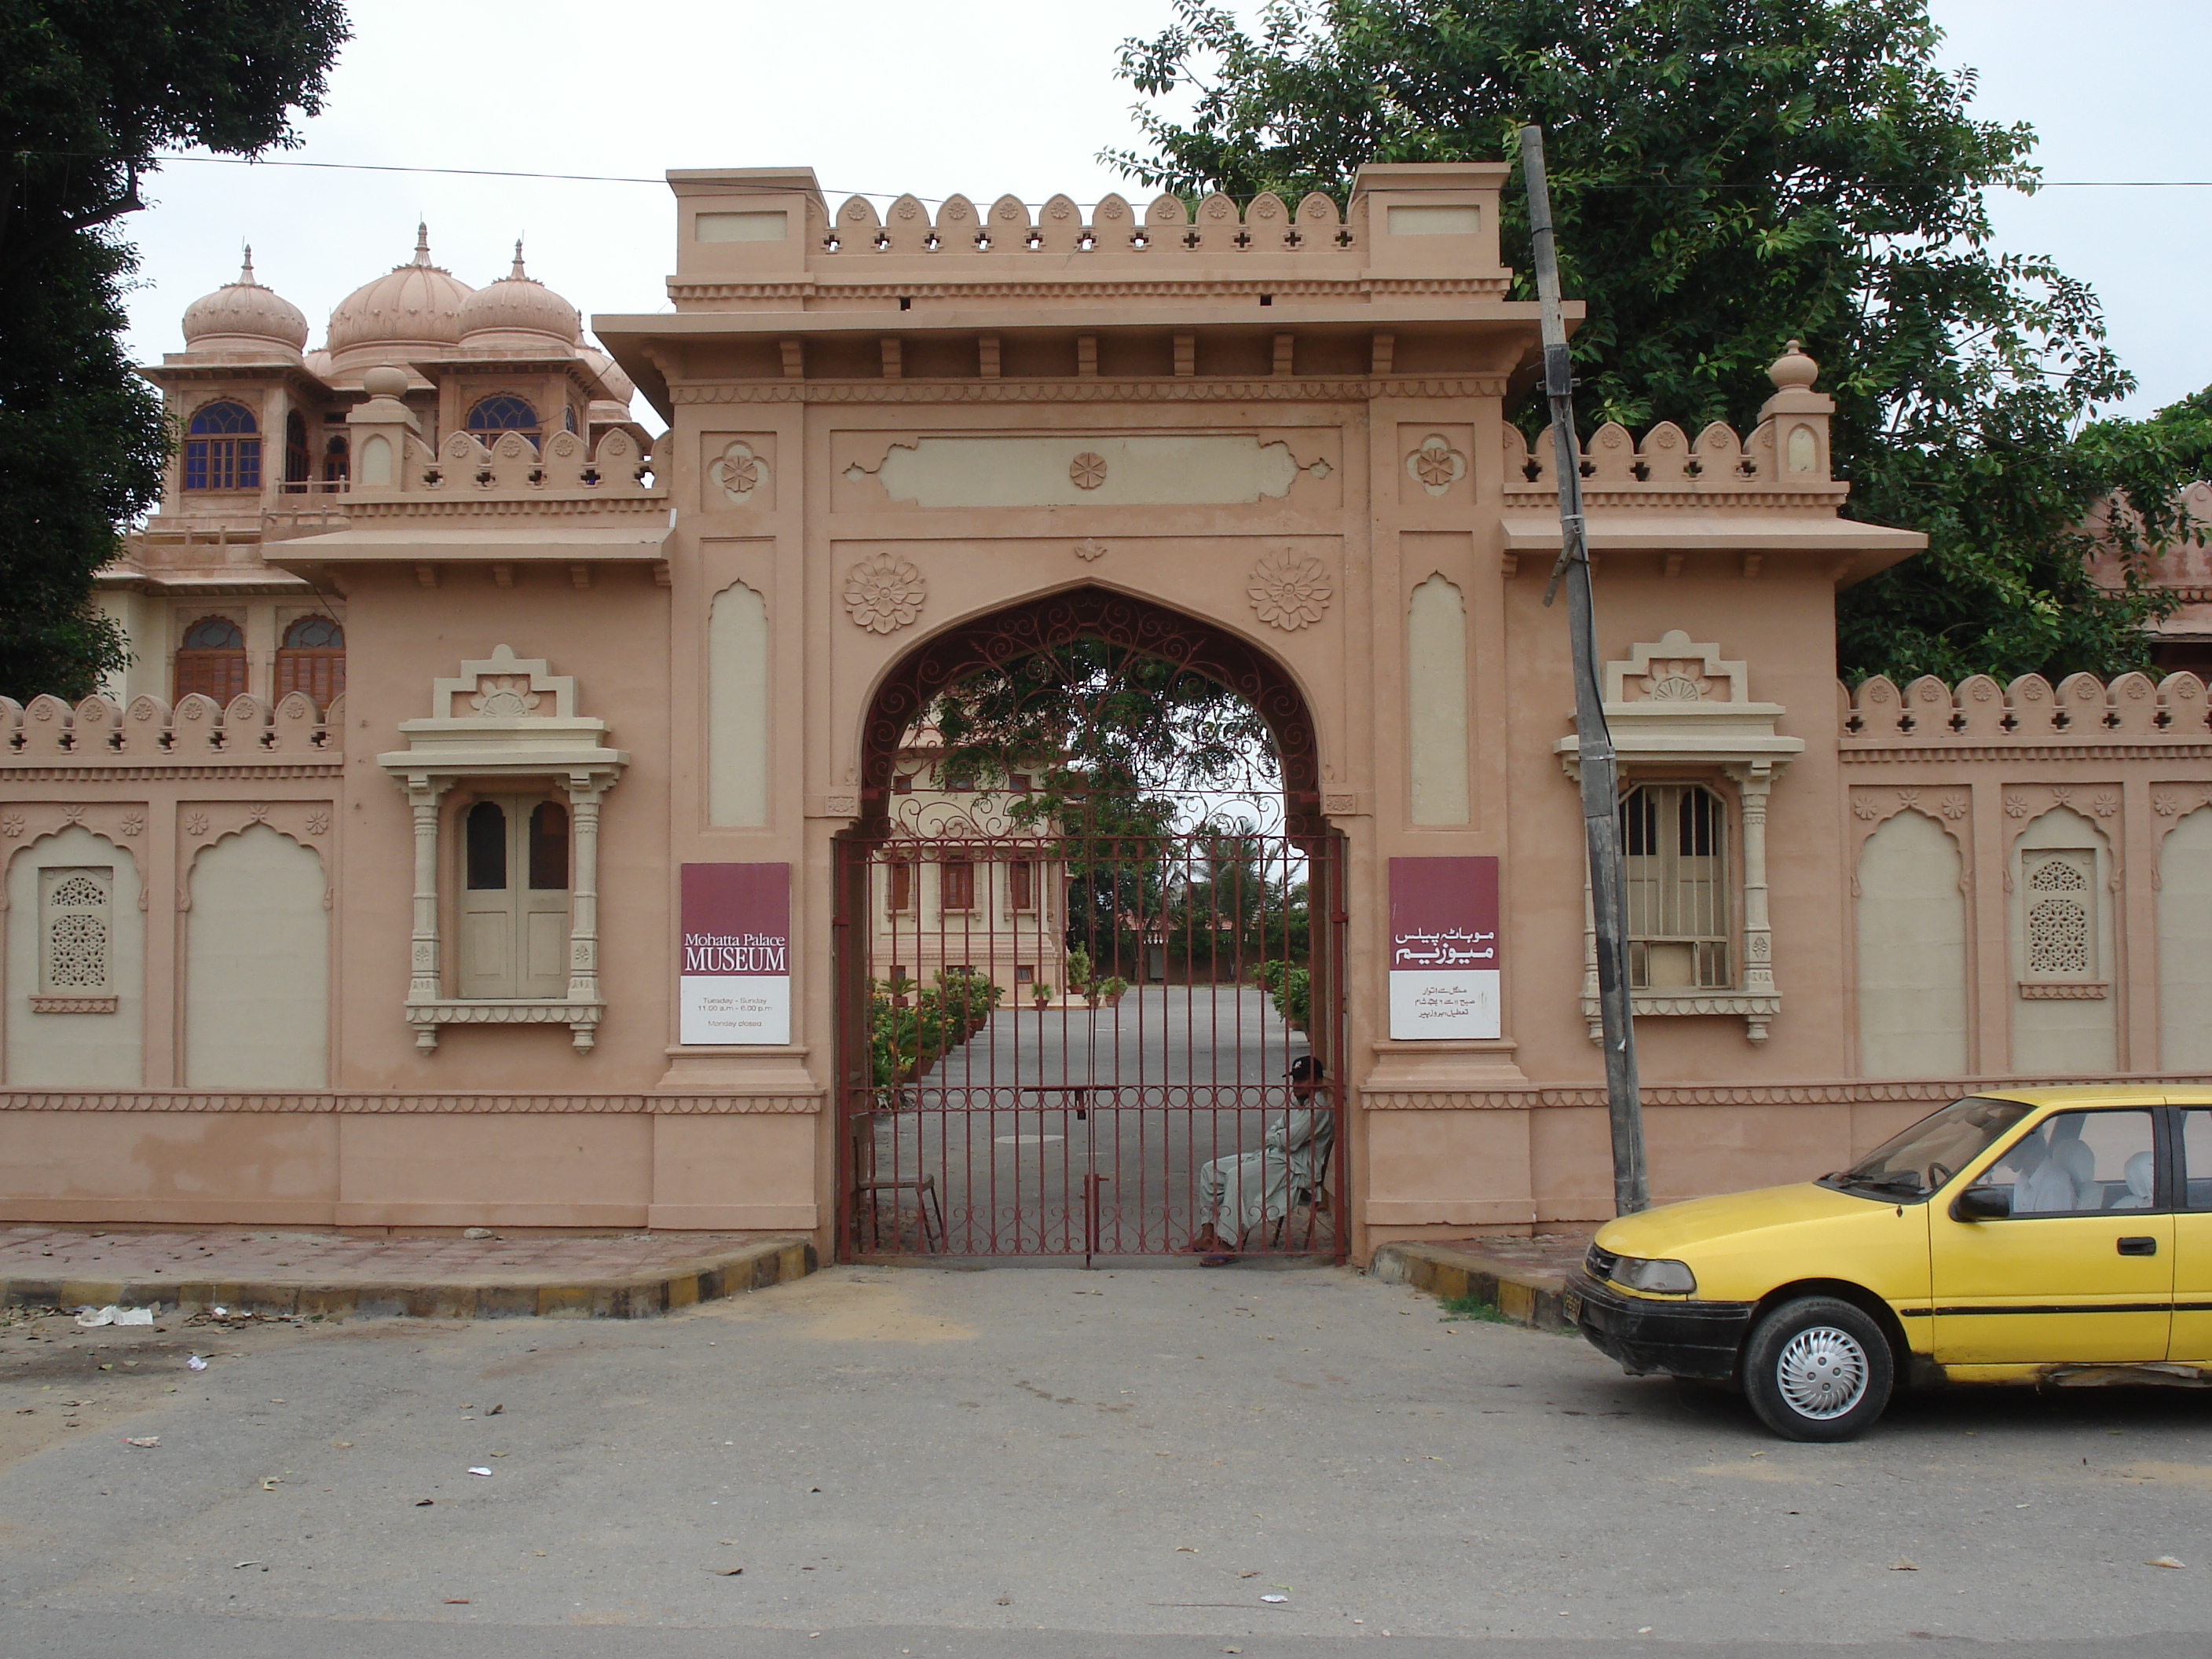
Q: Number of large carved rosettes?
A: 2